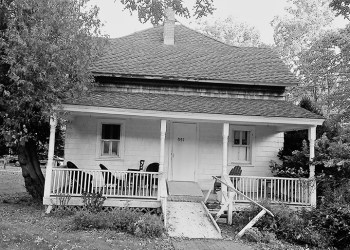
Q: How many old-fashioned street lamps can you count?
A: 0